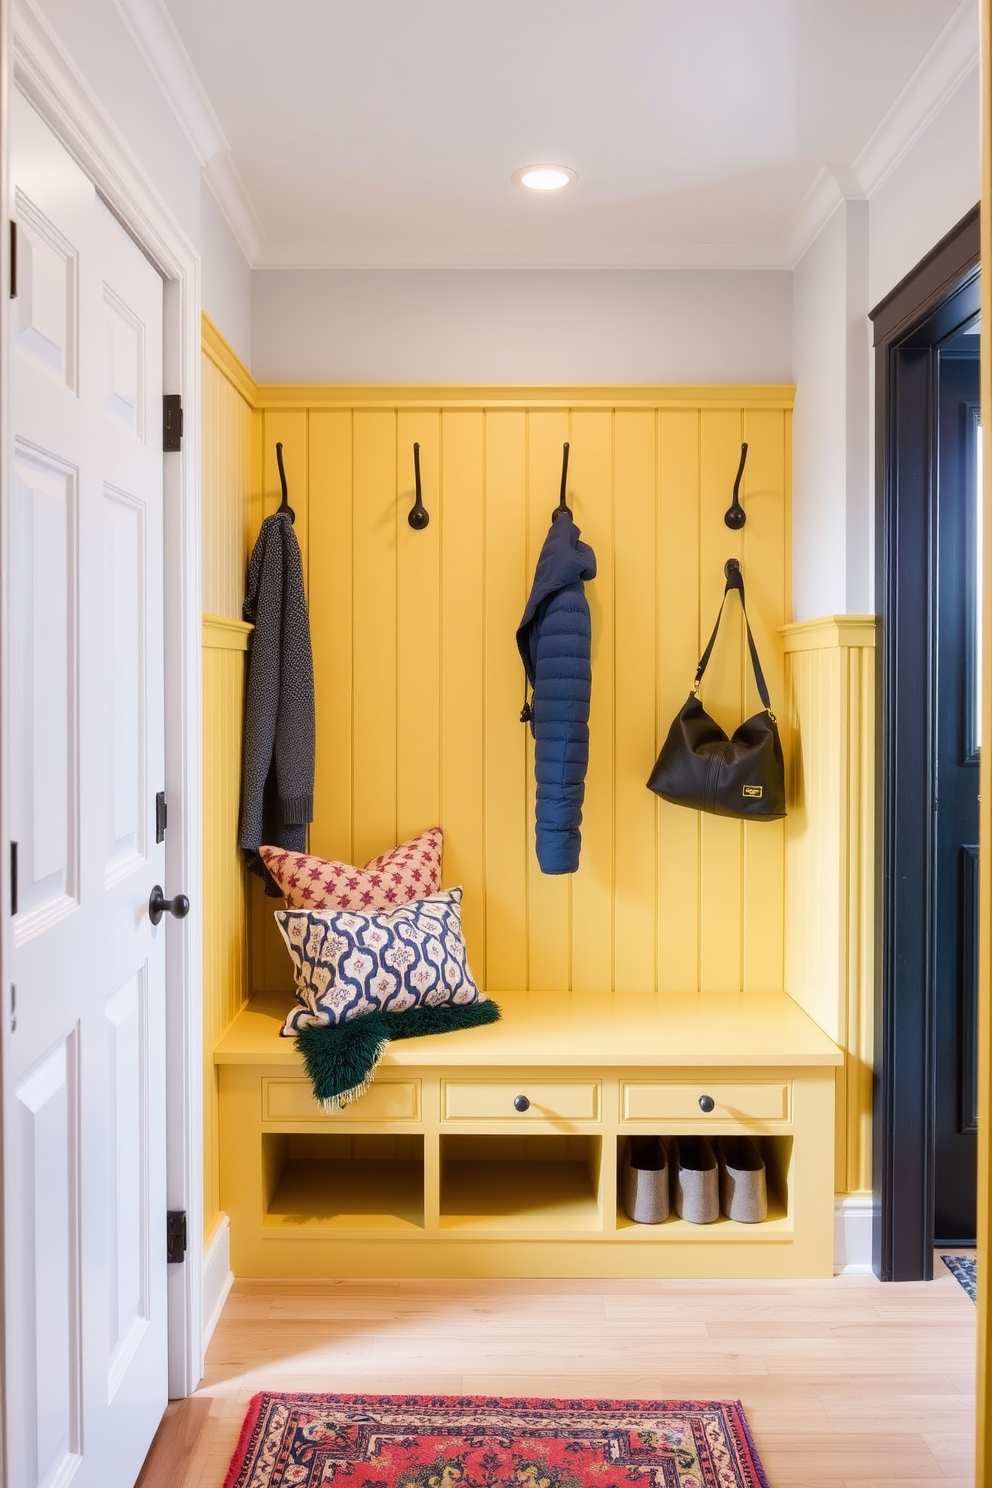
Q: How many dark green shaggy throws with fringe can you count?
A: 1